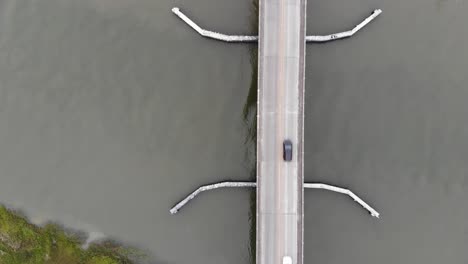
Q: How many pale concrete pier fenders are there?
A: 4